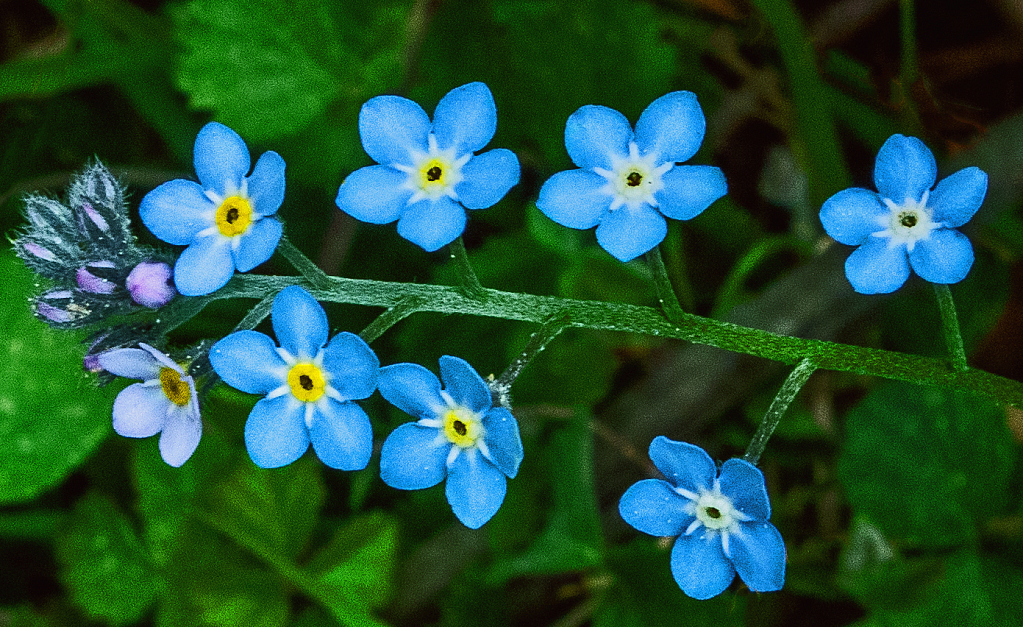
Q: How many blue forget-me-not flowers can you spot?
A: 7